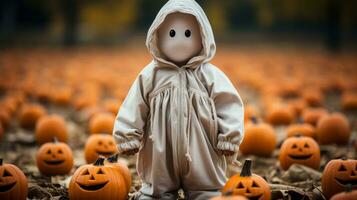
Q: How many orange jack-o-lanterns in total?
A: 7